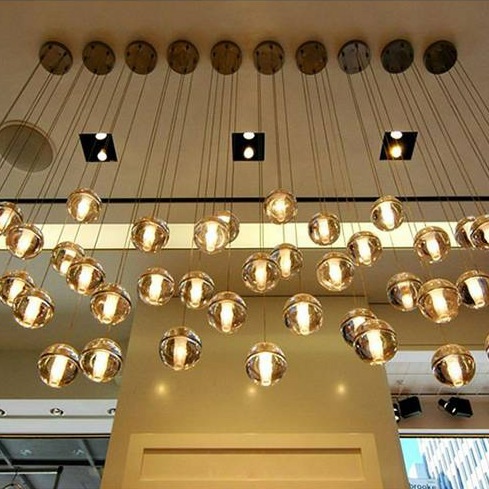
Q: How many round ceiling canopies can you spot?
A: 10